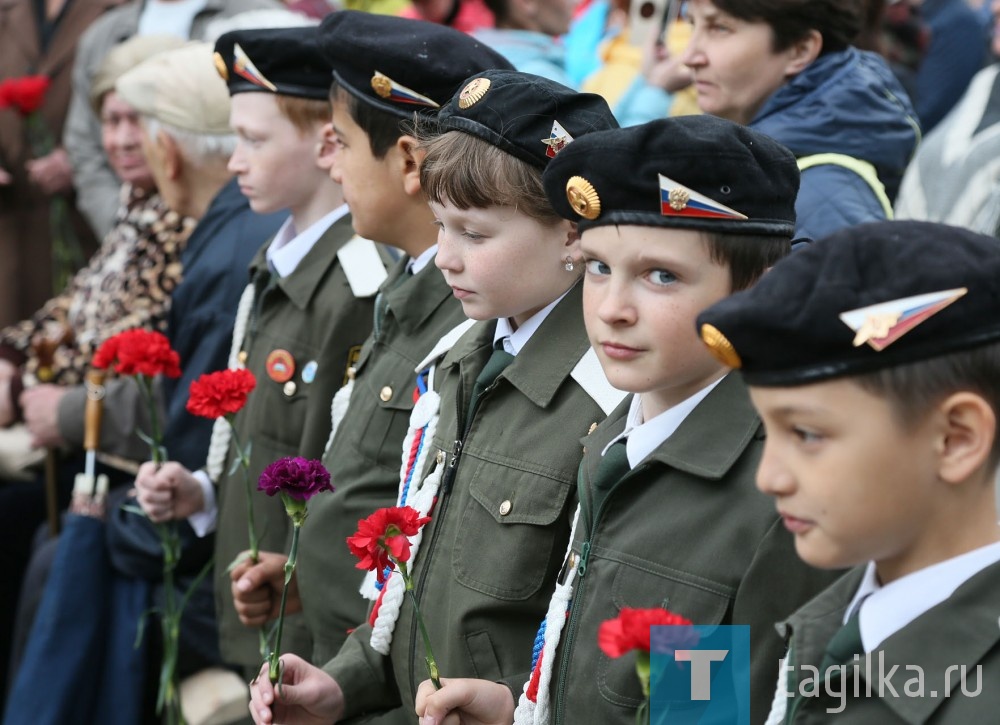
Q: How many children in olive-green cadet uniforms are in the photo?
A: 5